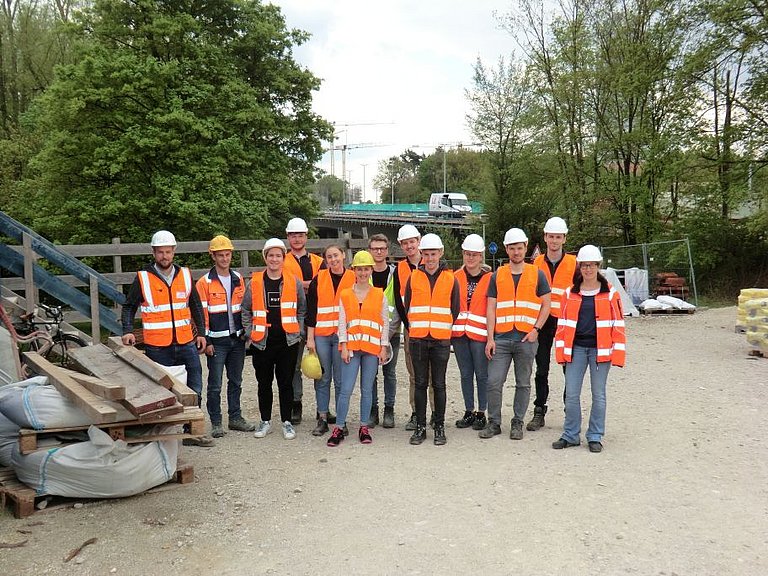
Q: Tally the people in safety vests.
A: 13